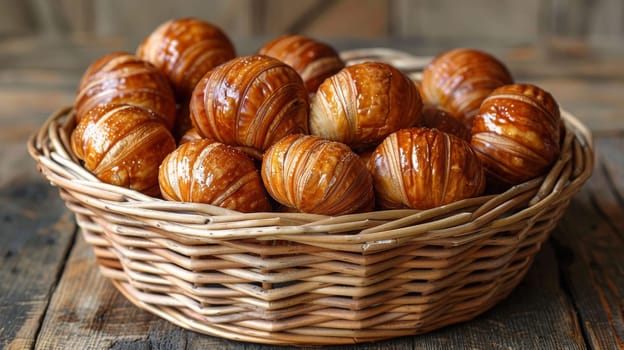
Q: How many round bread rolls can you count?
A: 11